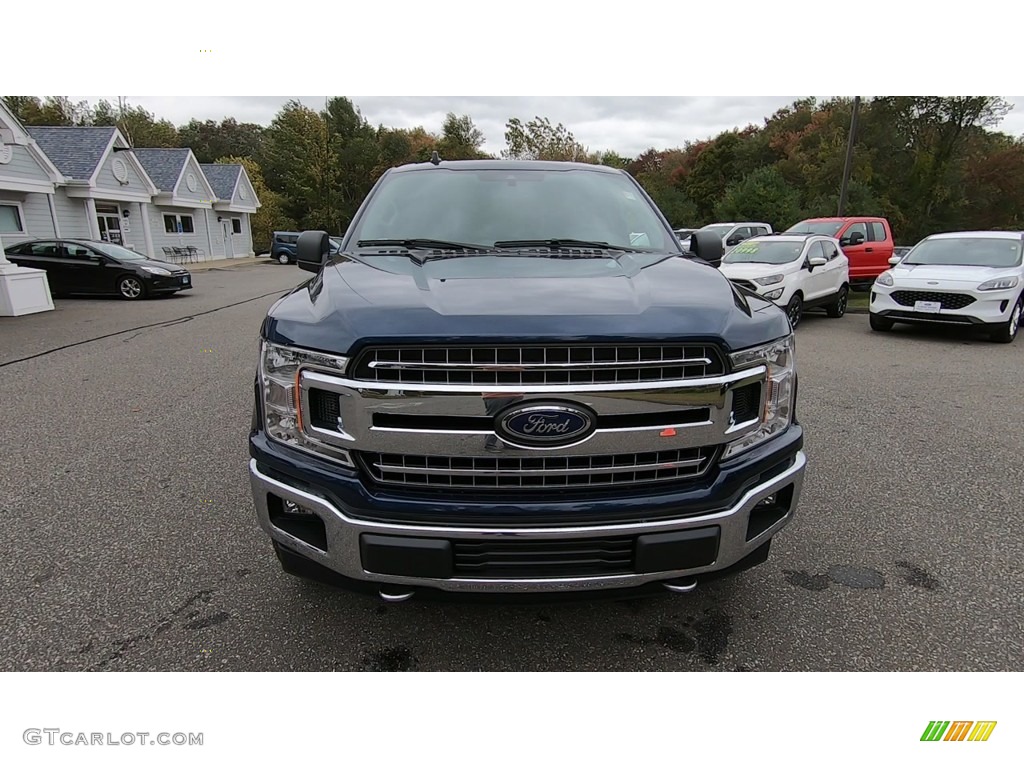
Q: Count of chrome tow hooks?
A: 2